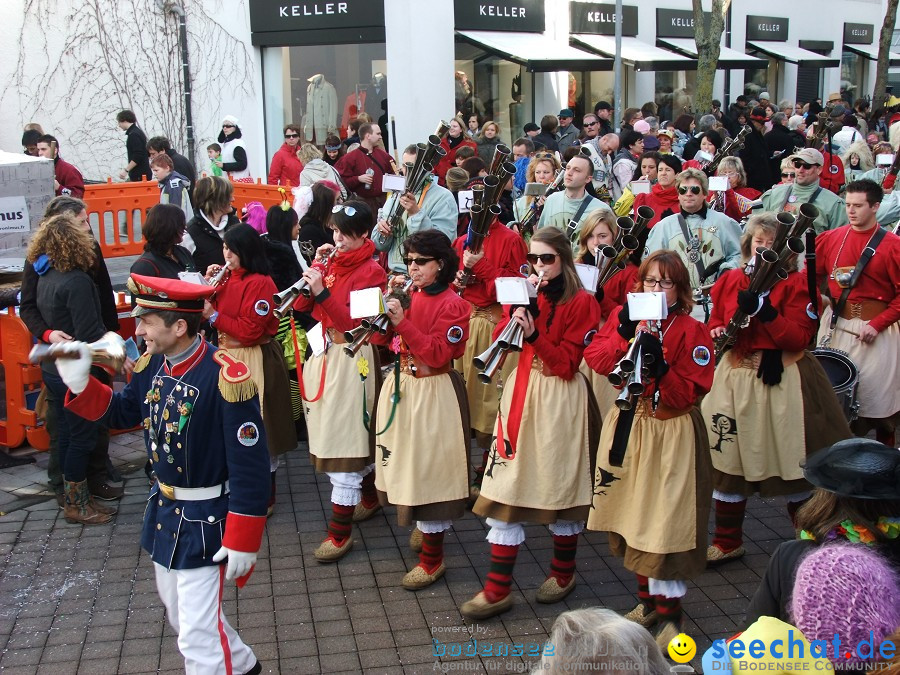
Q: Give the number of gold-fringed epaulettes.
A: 2